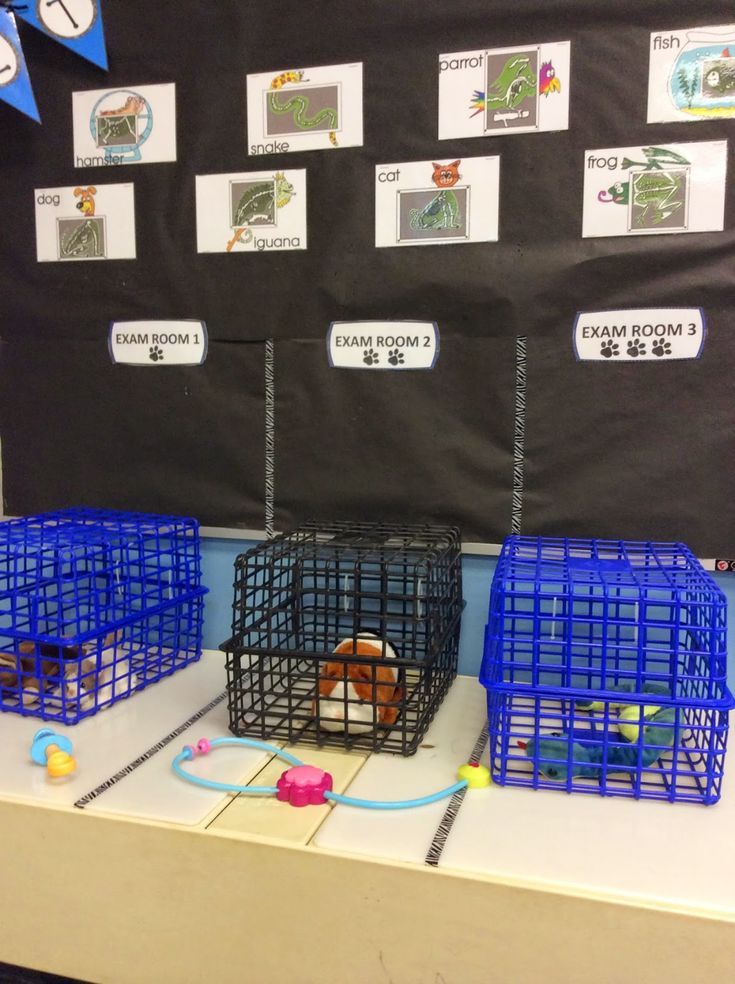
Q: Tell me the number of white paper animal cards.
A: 8